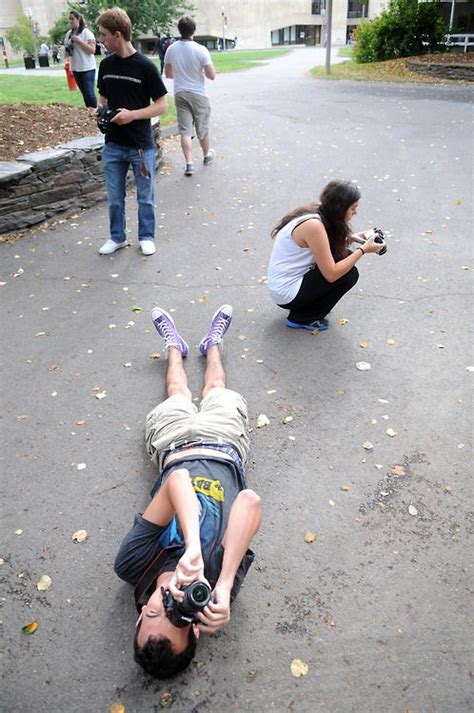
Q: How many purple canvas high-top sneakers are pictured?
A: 2